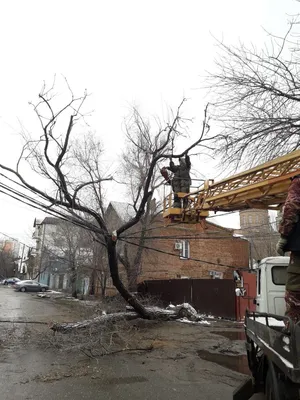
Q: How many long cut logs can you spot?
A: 1